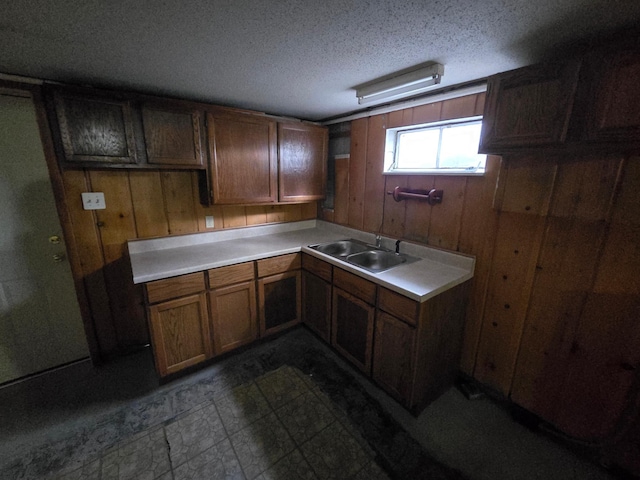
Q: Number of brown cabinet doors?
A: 12